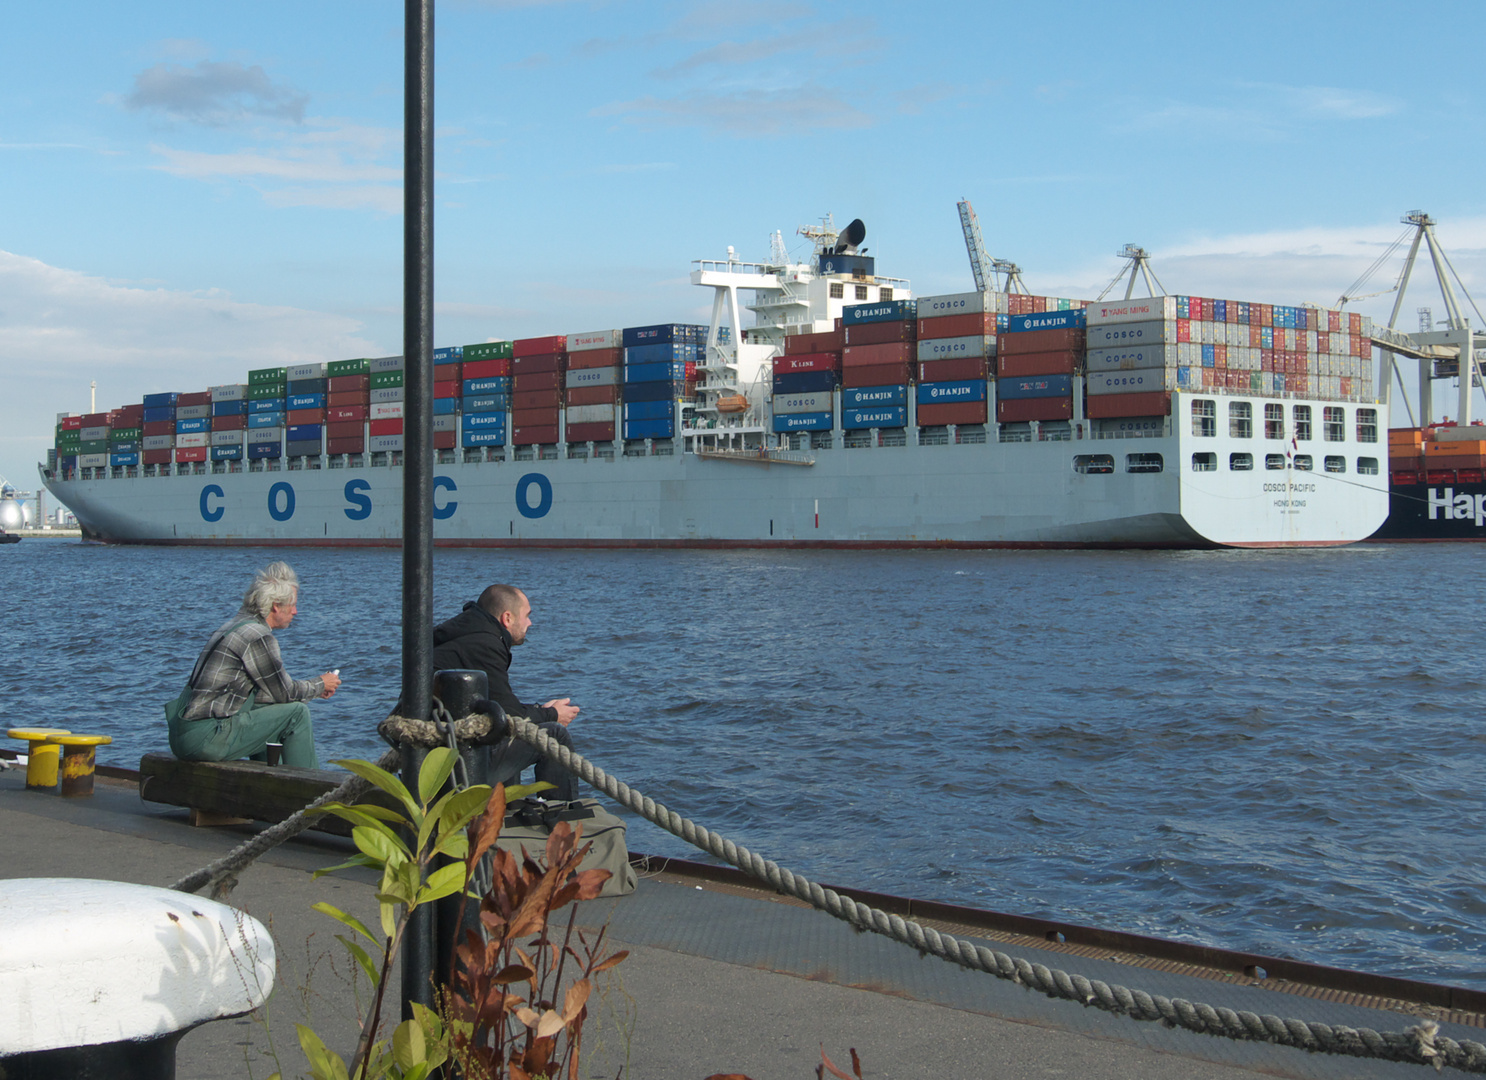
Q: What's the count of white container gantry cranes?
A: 3